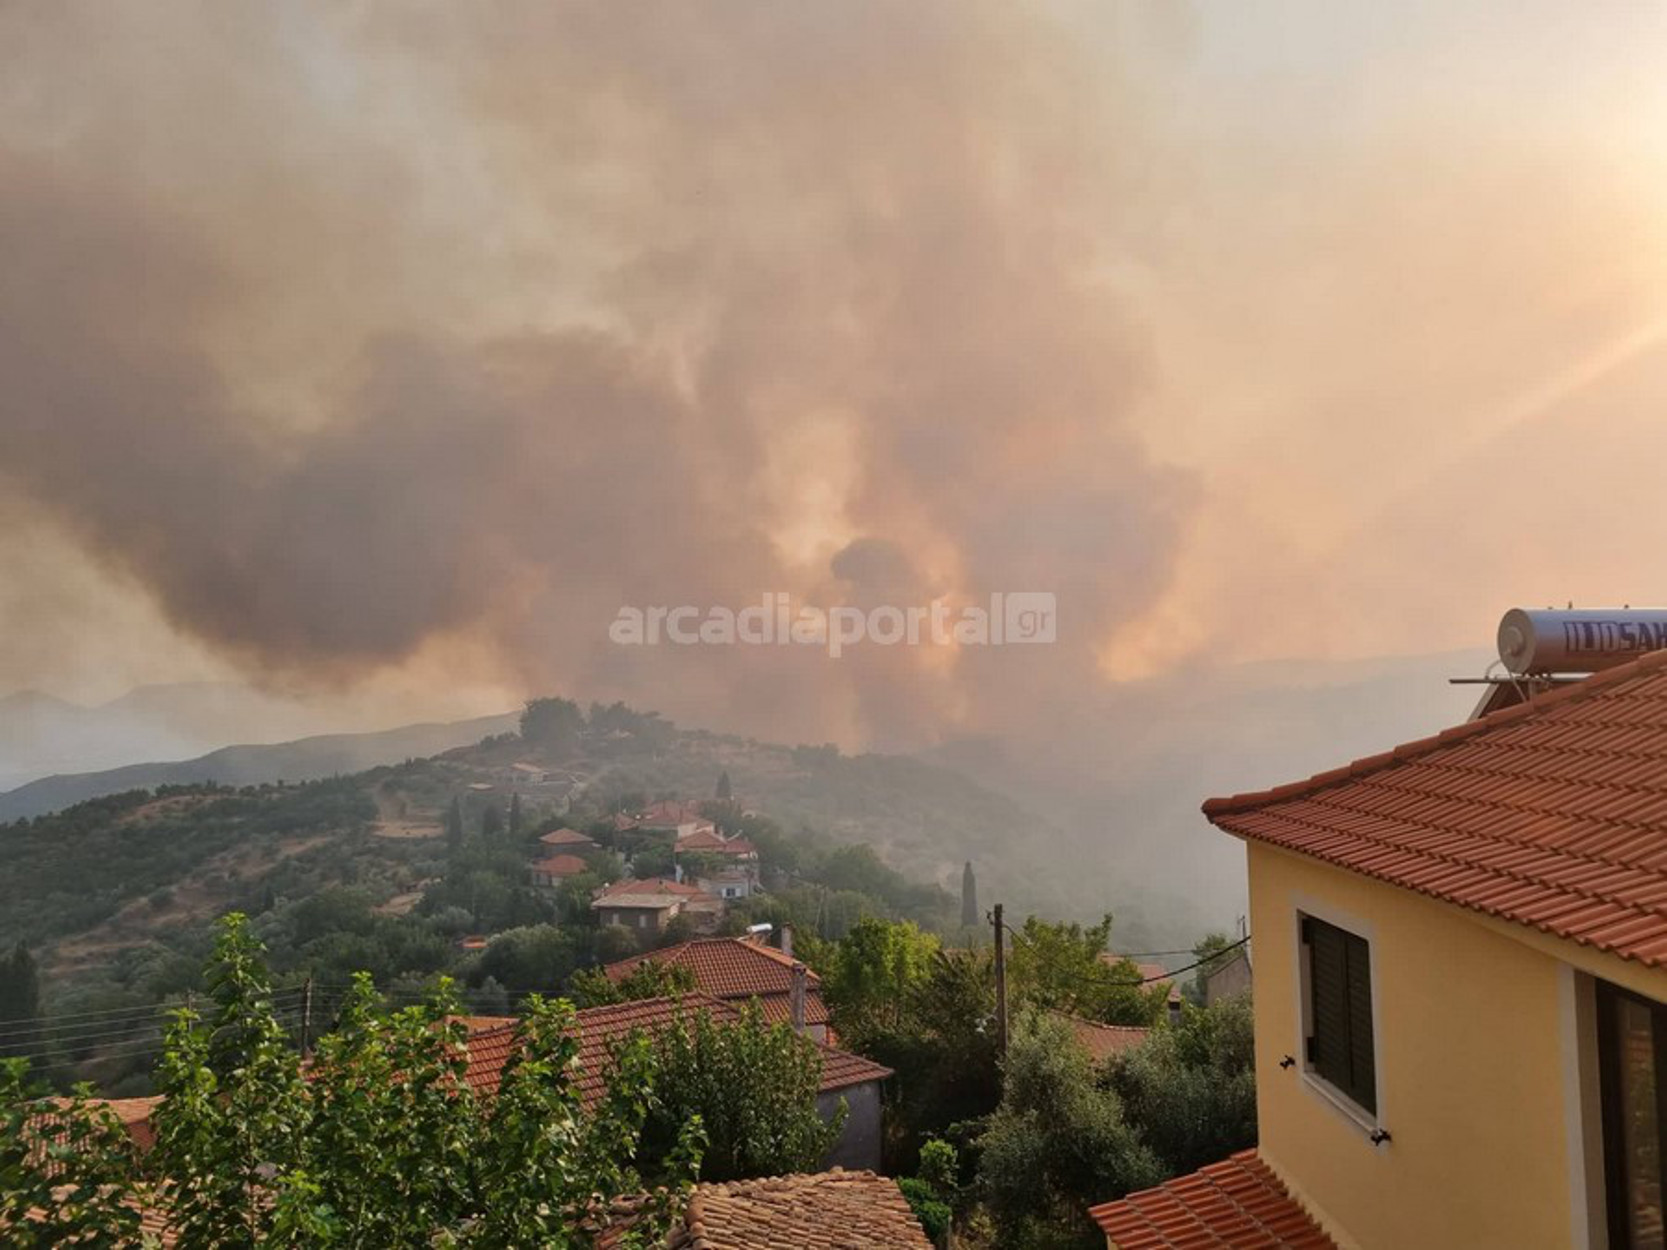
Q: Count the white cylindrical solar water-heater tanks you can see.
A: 2